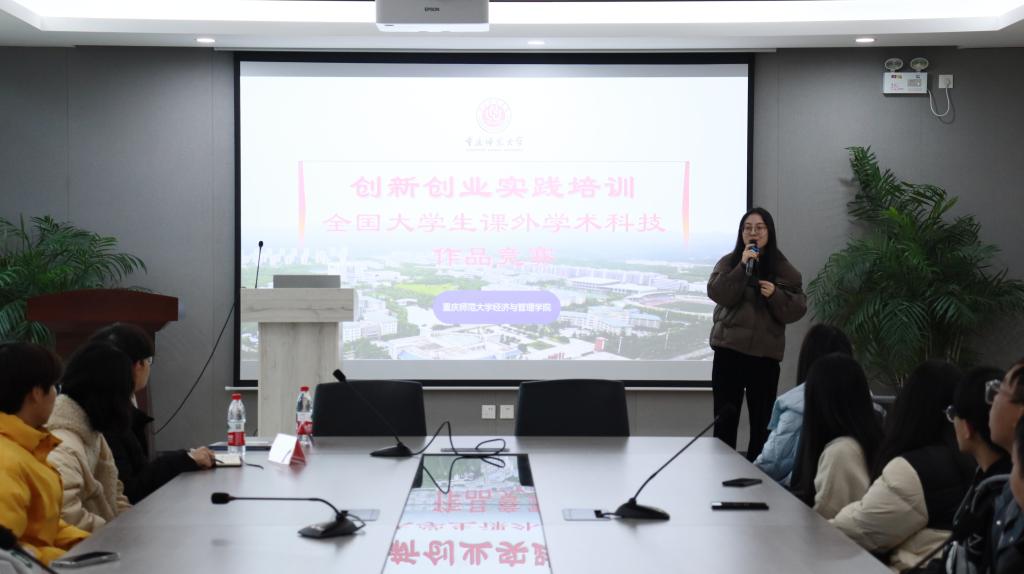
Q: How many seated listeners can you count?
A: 9